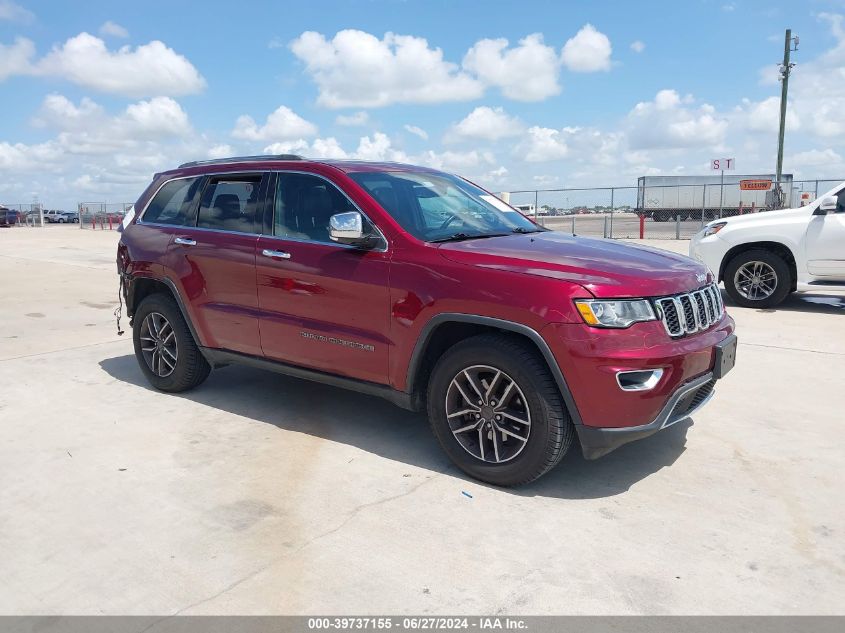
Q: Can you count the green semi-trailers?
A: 0